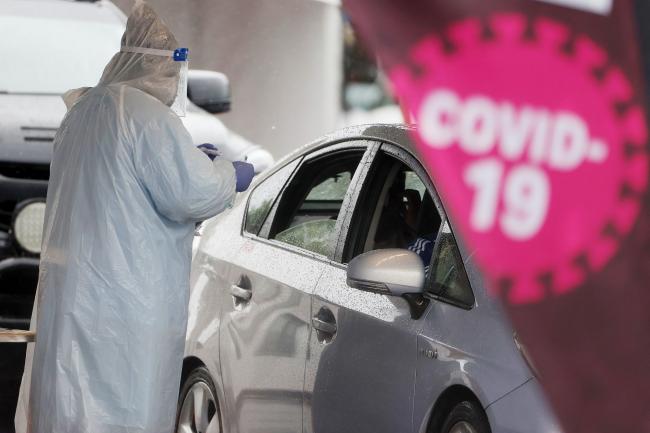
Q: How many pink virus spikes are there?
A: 13